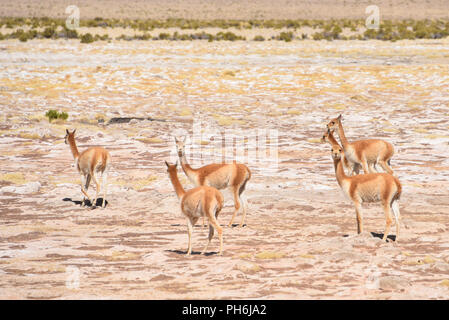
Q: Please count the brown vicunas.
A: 6